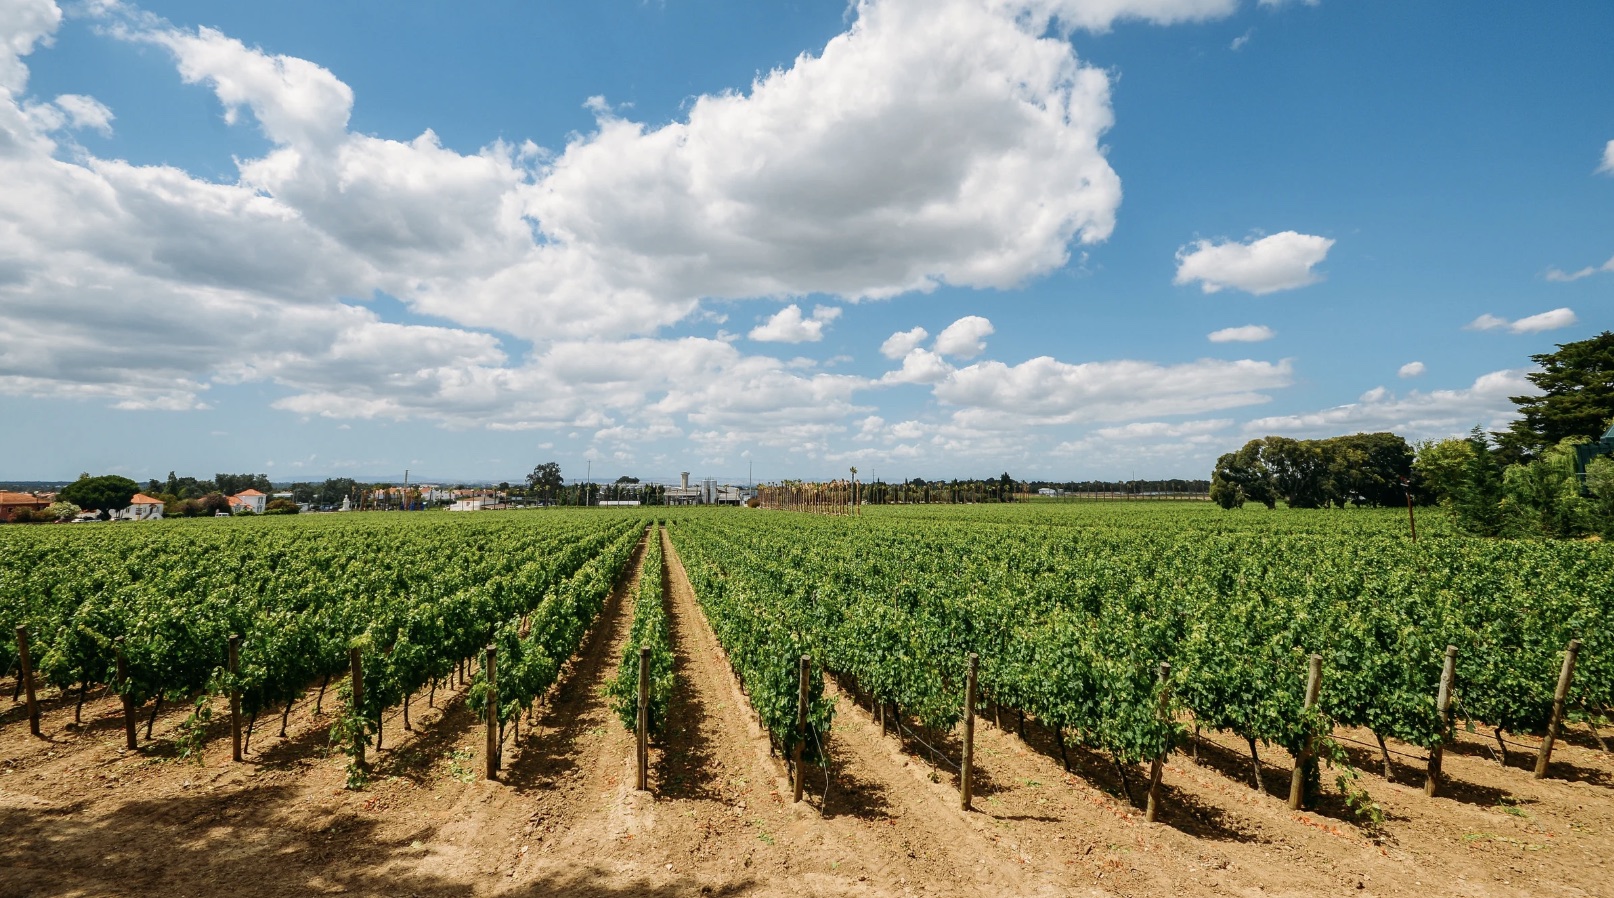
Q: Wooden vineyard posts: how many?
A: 12